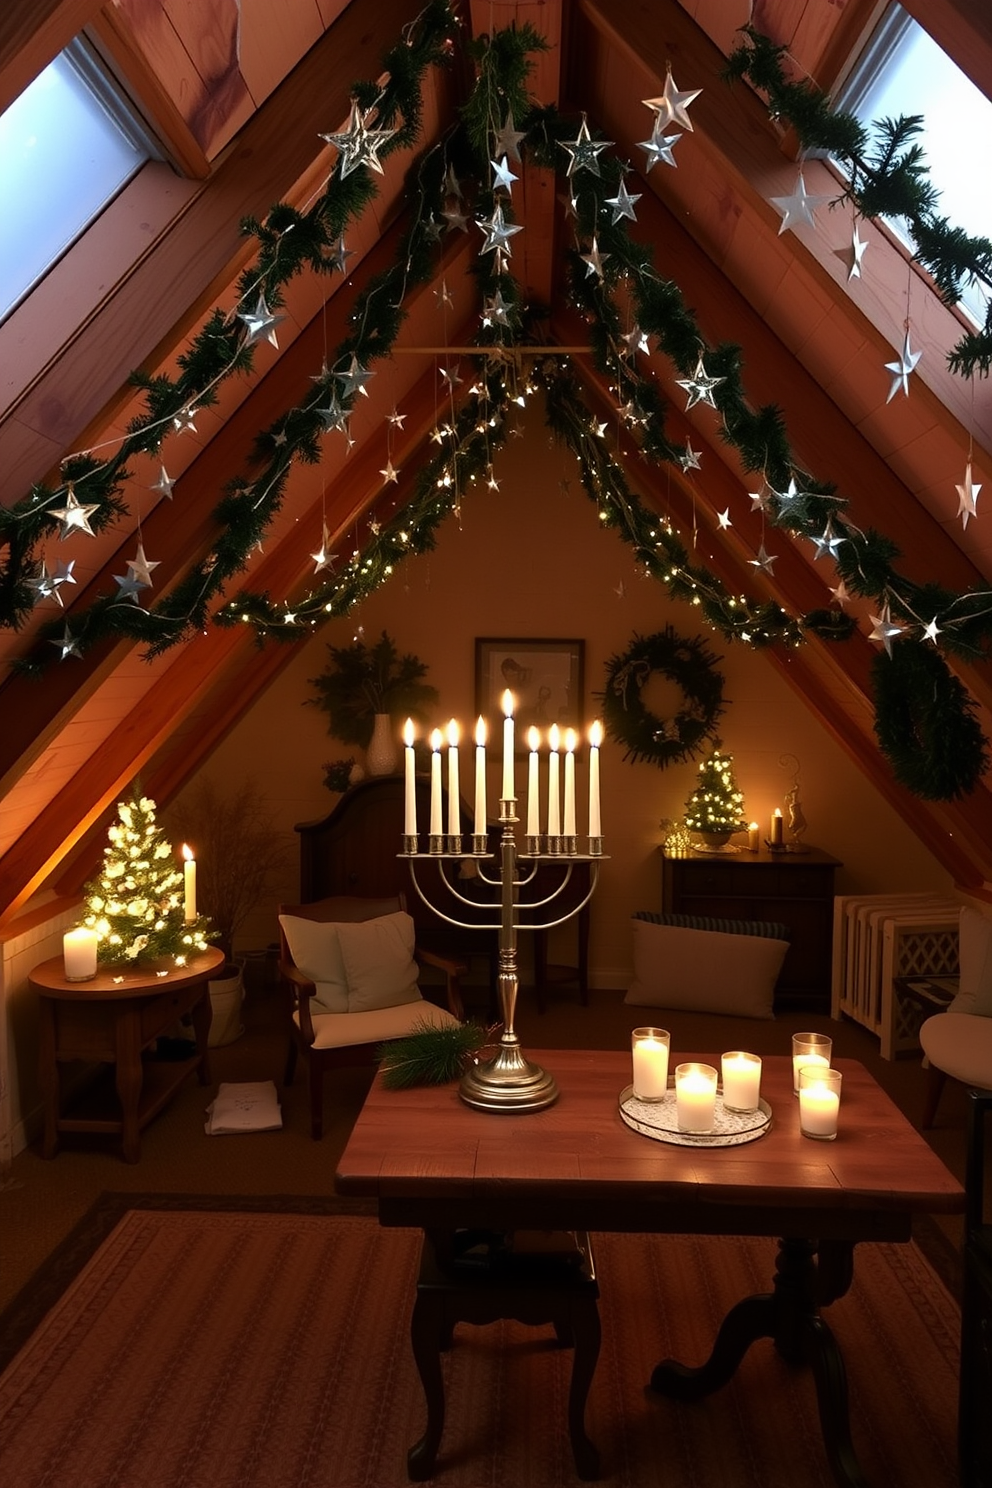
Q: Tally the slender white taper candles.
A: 10